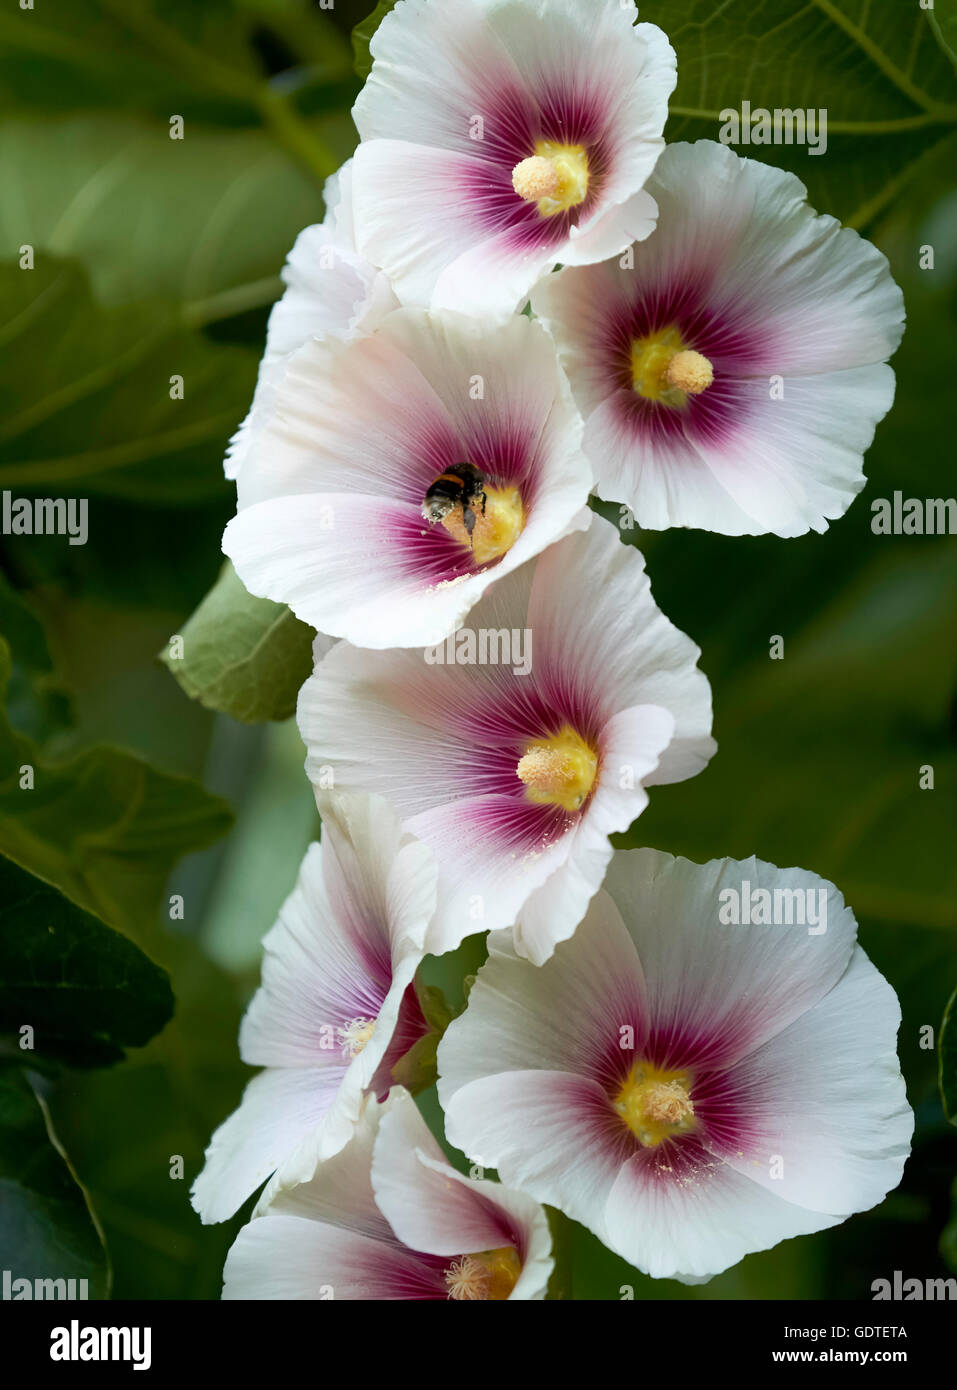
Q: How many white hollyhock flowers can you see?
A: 8